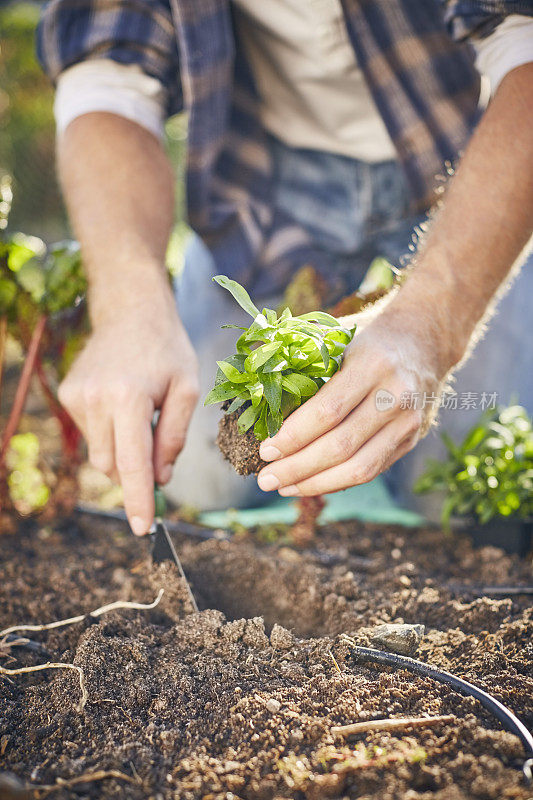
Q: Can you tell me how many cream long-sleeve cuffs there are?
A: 2